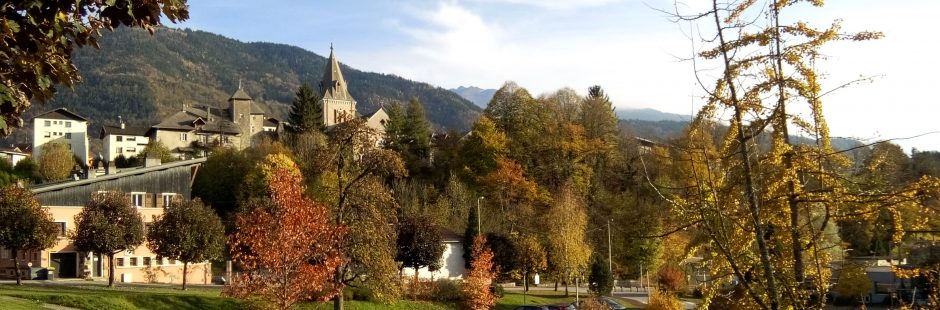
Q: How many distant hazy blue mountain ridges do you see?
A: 2